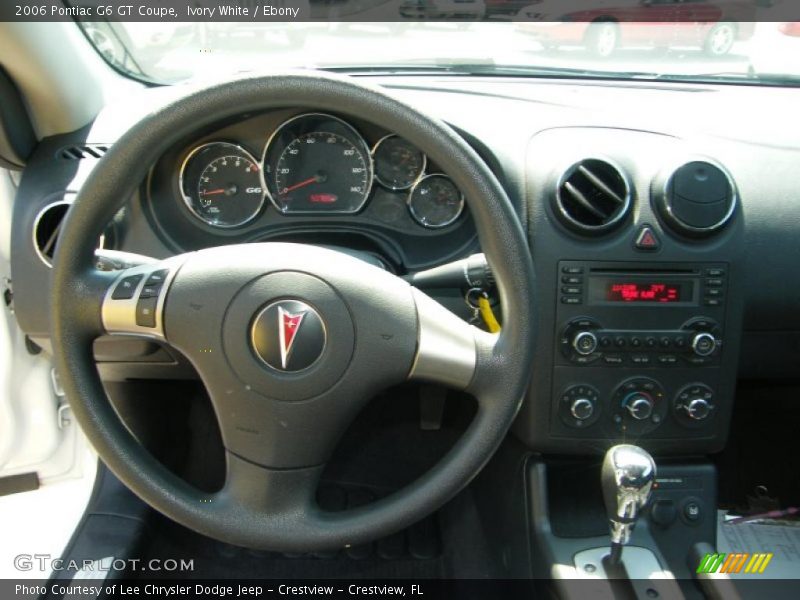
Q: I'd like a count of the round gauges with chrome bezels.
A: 4